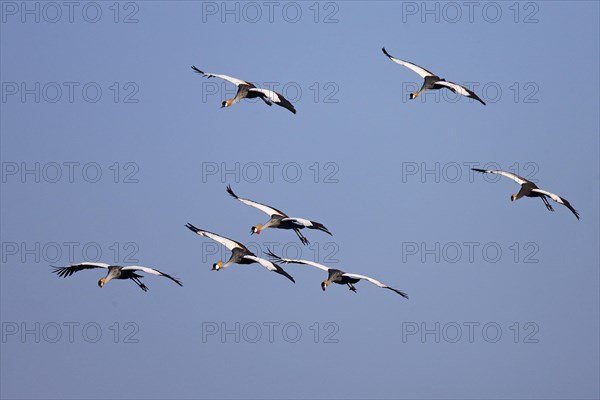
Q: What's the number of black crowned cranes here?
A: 7